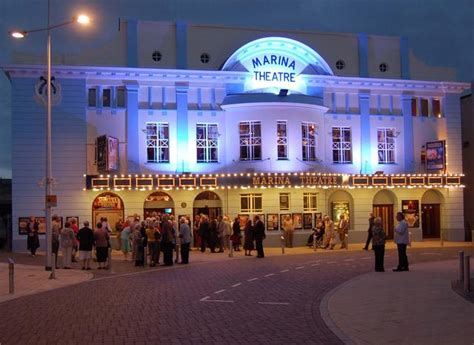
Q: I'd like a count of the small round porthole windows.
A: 4